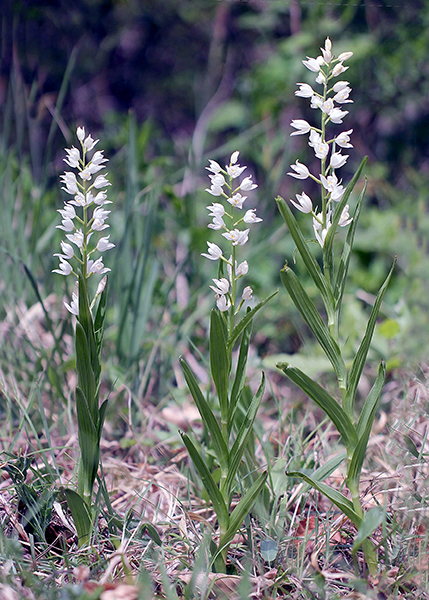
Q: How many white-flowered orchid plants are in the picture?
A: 3